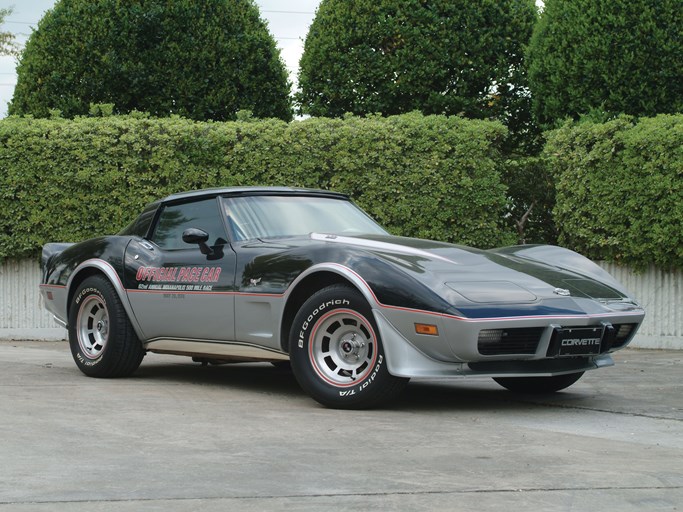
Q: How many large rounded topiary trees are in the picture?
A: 3